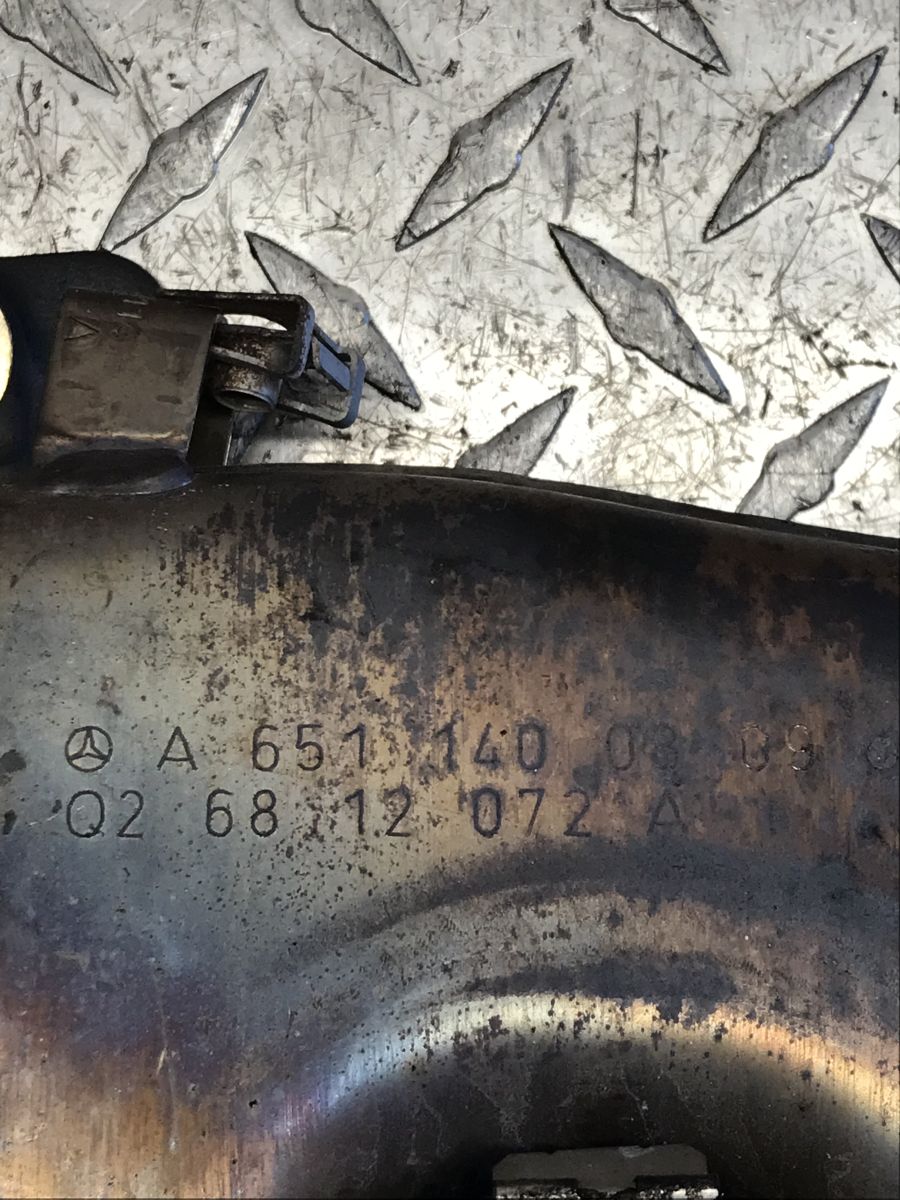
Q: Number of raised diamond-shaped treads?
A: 11